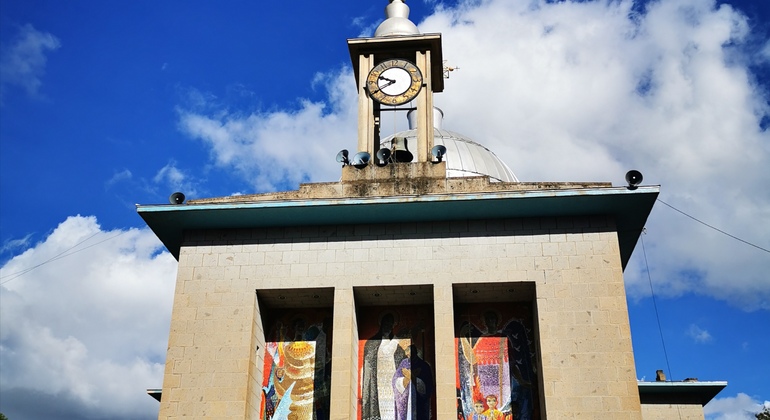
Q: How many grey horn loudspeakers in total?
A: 6